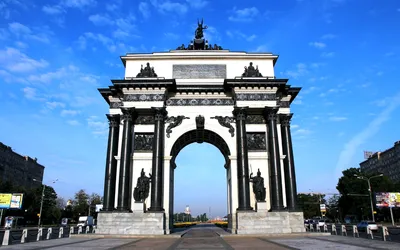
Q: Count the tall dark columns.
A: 6